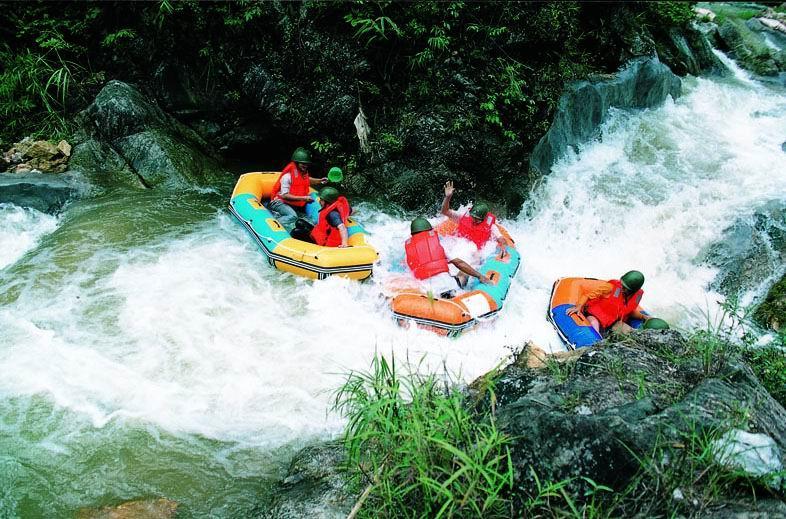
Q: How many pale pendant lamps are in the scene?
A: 0